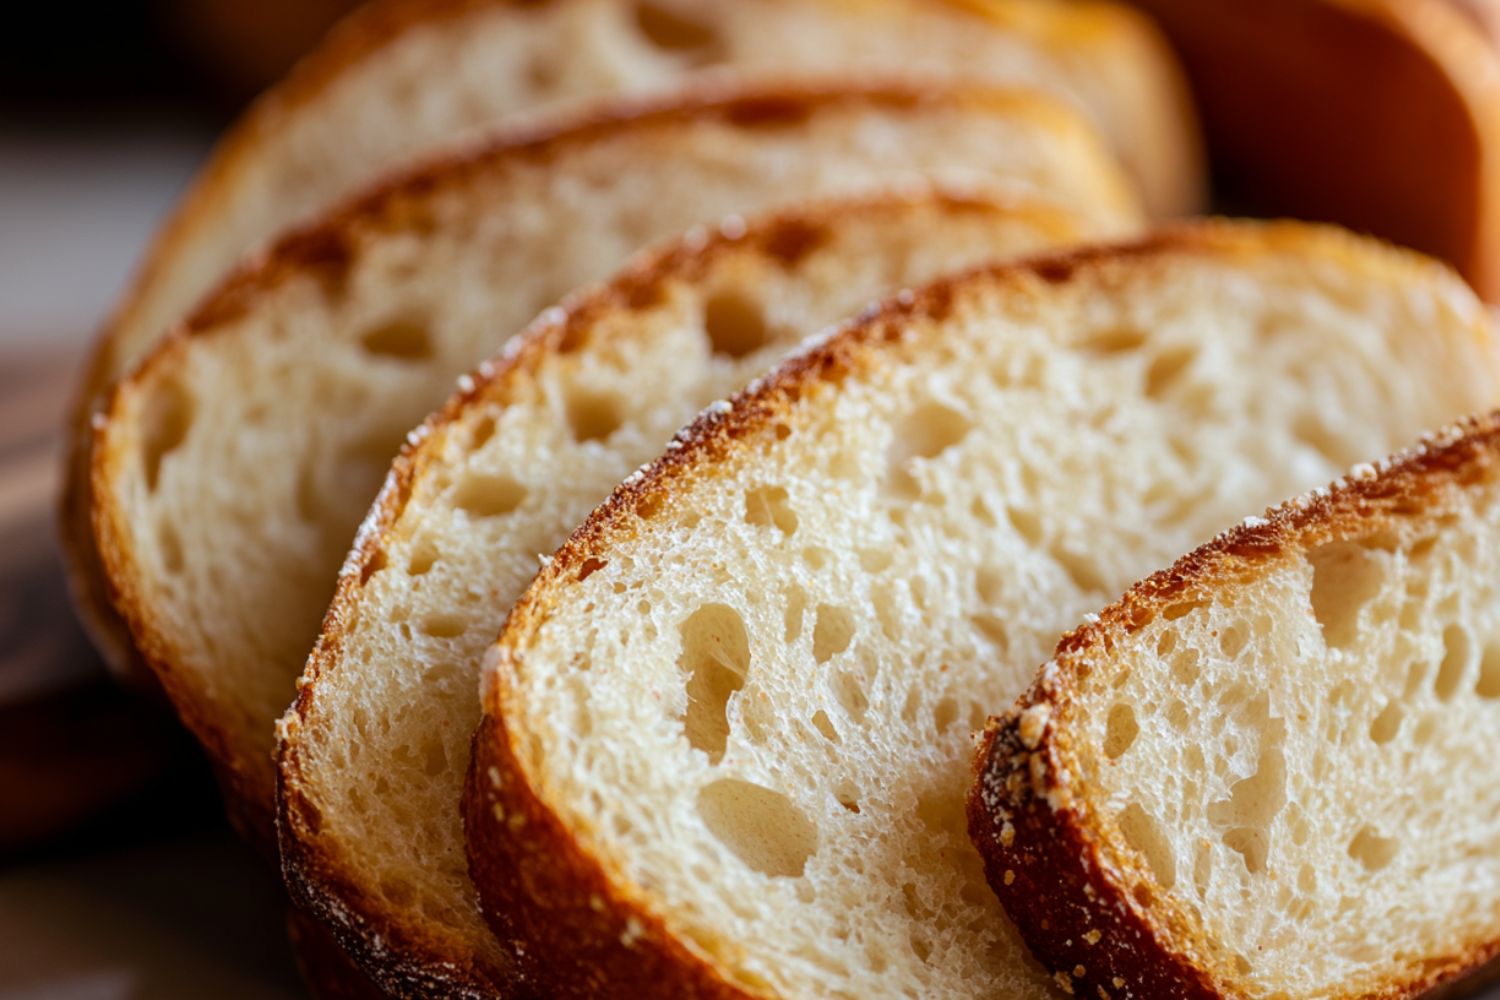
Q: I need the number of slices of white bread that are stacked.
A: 5